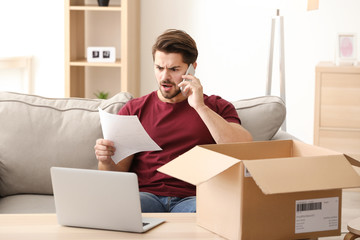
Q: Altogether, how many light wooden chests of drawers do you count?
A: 1